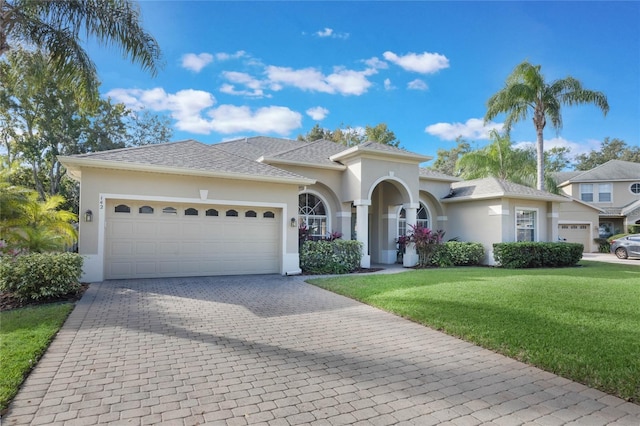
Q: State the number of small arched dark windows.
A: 8